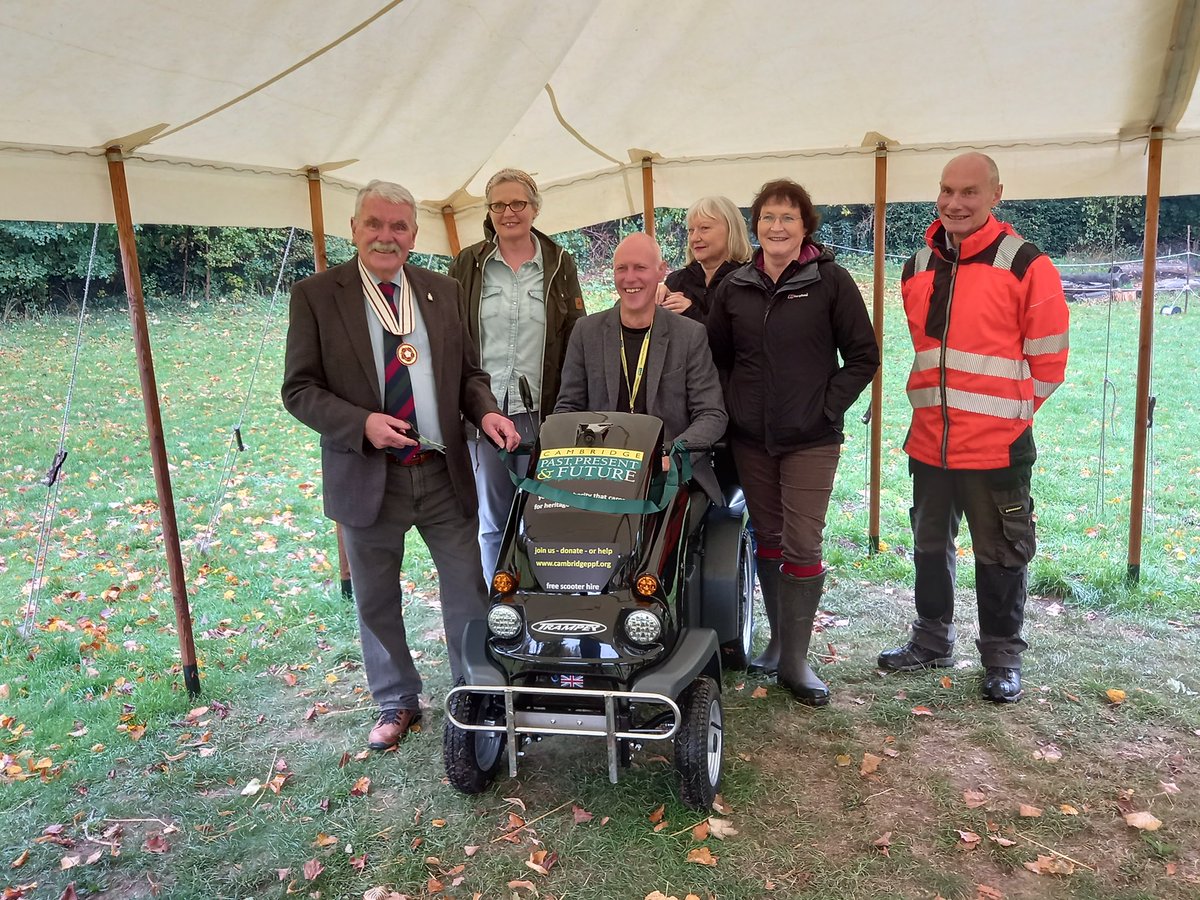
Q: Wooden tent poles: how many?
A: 6